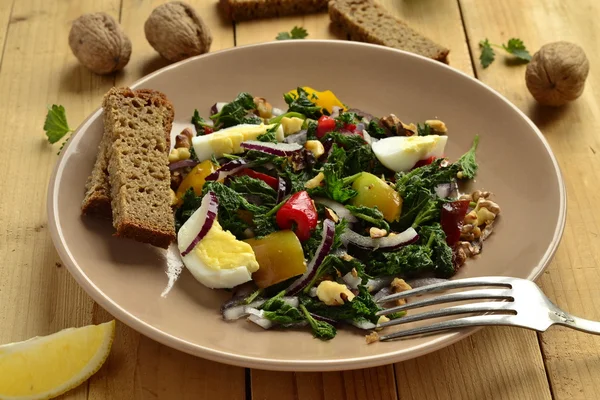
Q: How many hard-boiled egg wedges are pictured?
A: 3